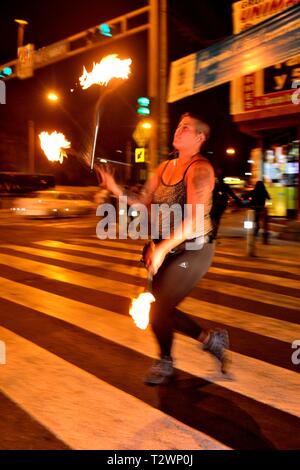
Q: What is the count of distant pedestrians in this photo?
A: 2